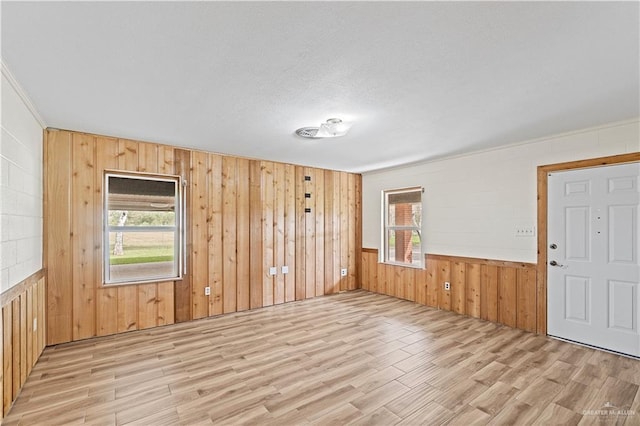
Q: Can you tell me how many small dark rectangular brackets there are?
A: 3